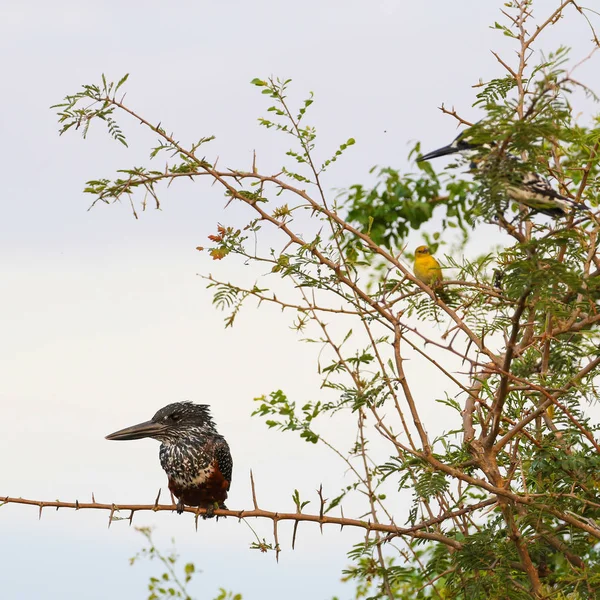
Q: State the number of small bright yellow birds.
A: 1